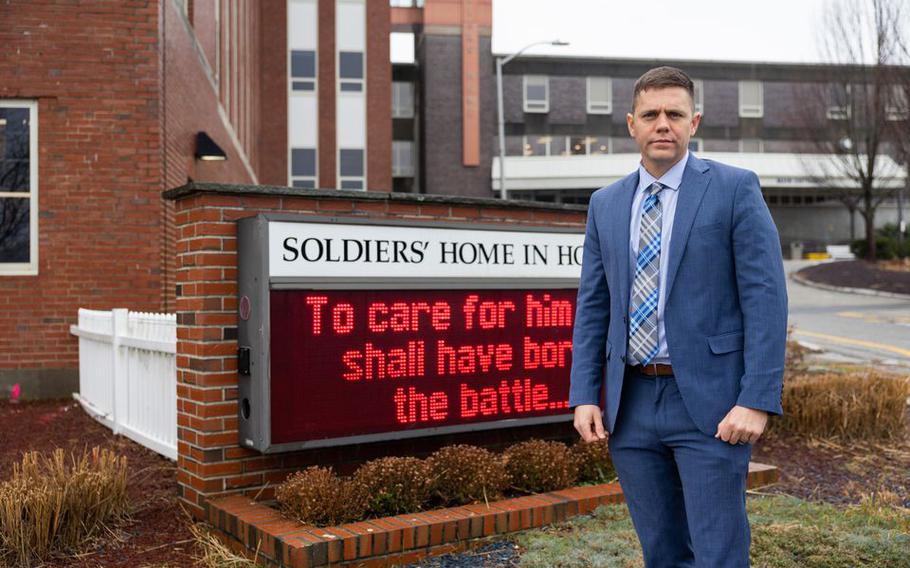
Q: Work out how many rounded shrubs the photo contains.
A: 5